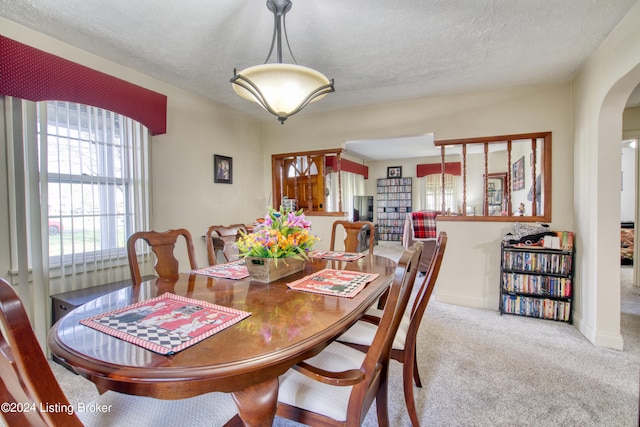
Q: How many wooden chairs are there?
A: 6